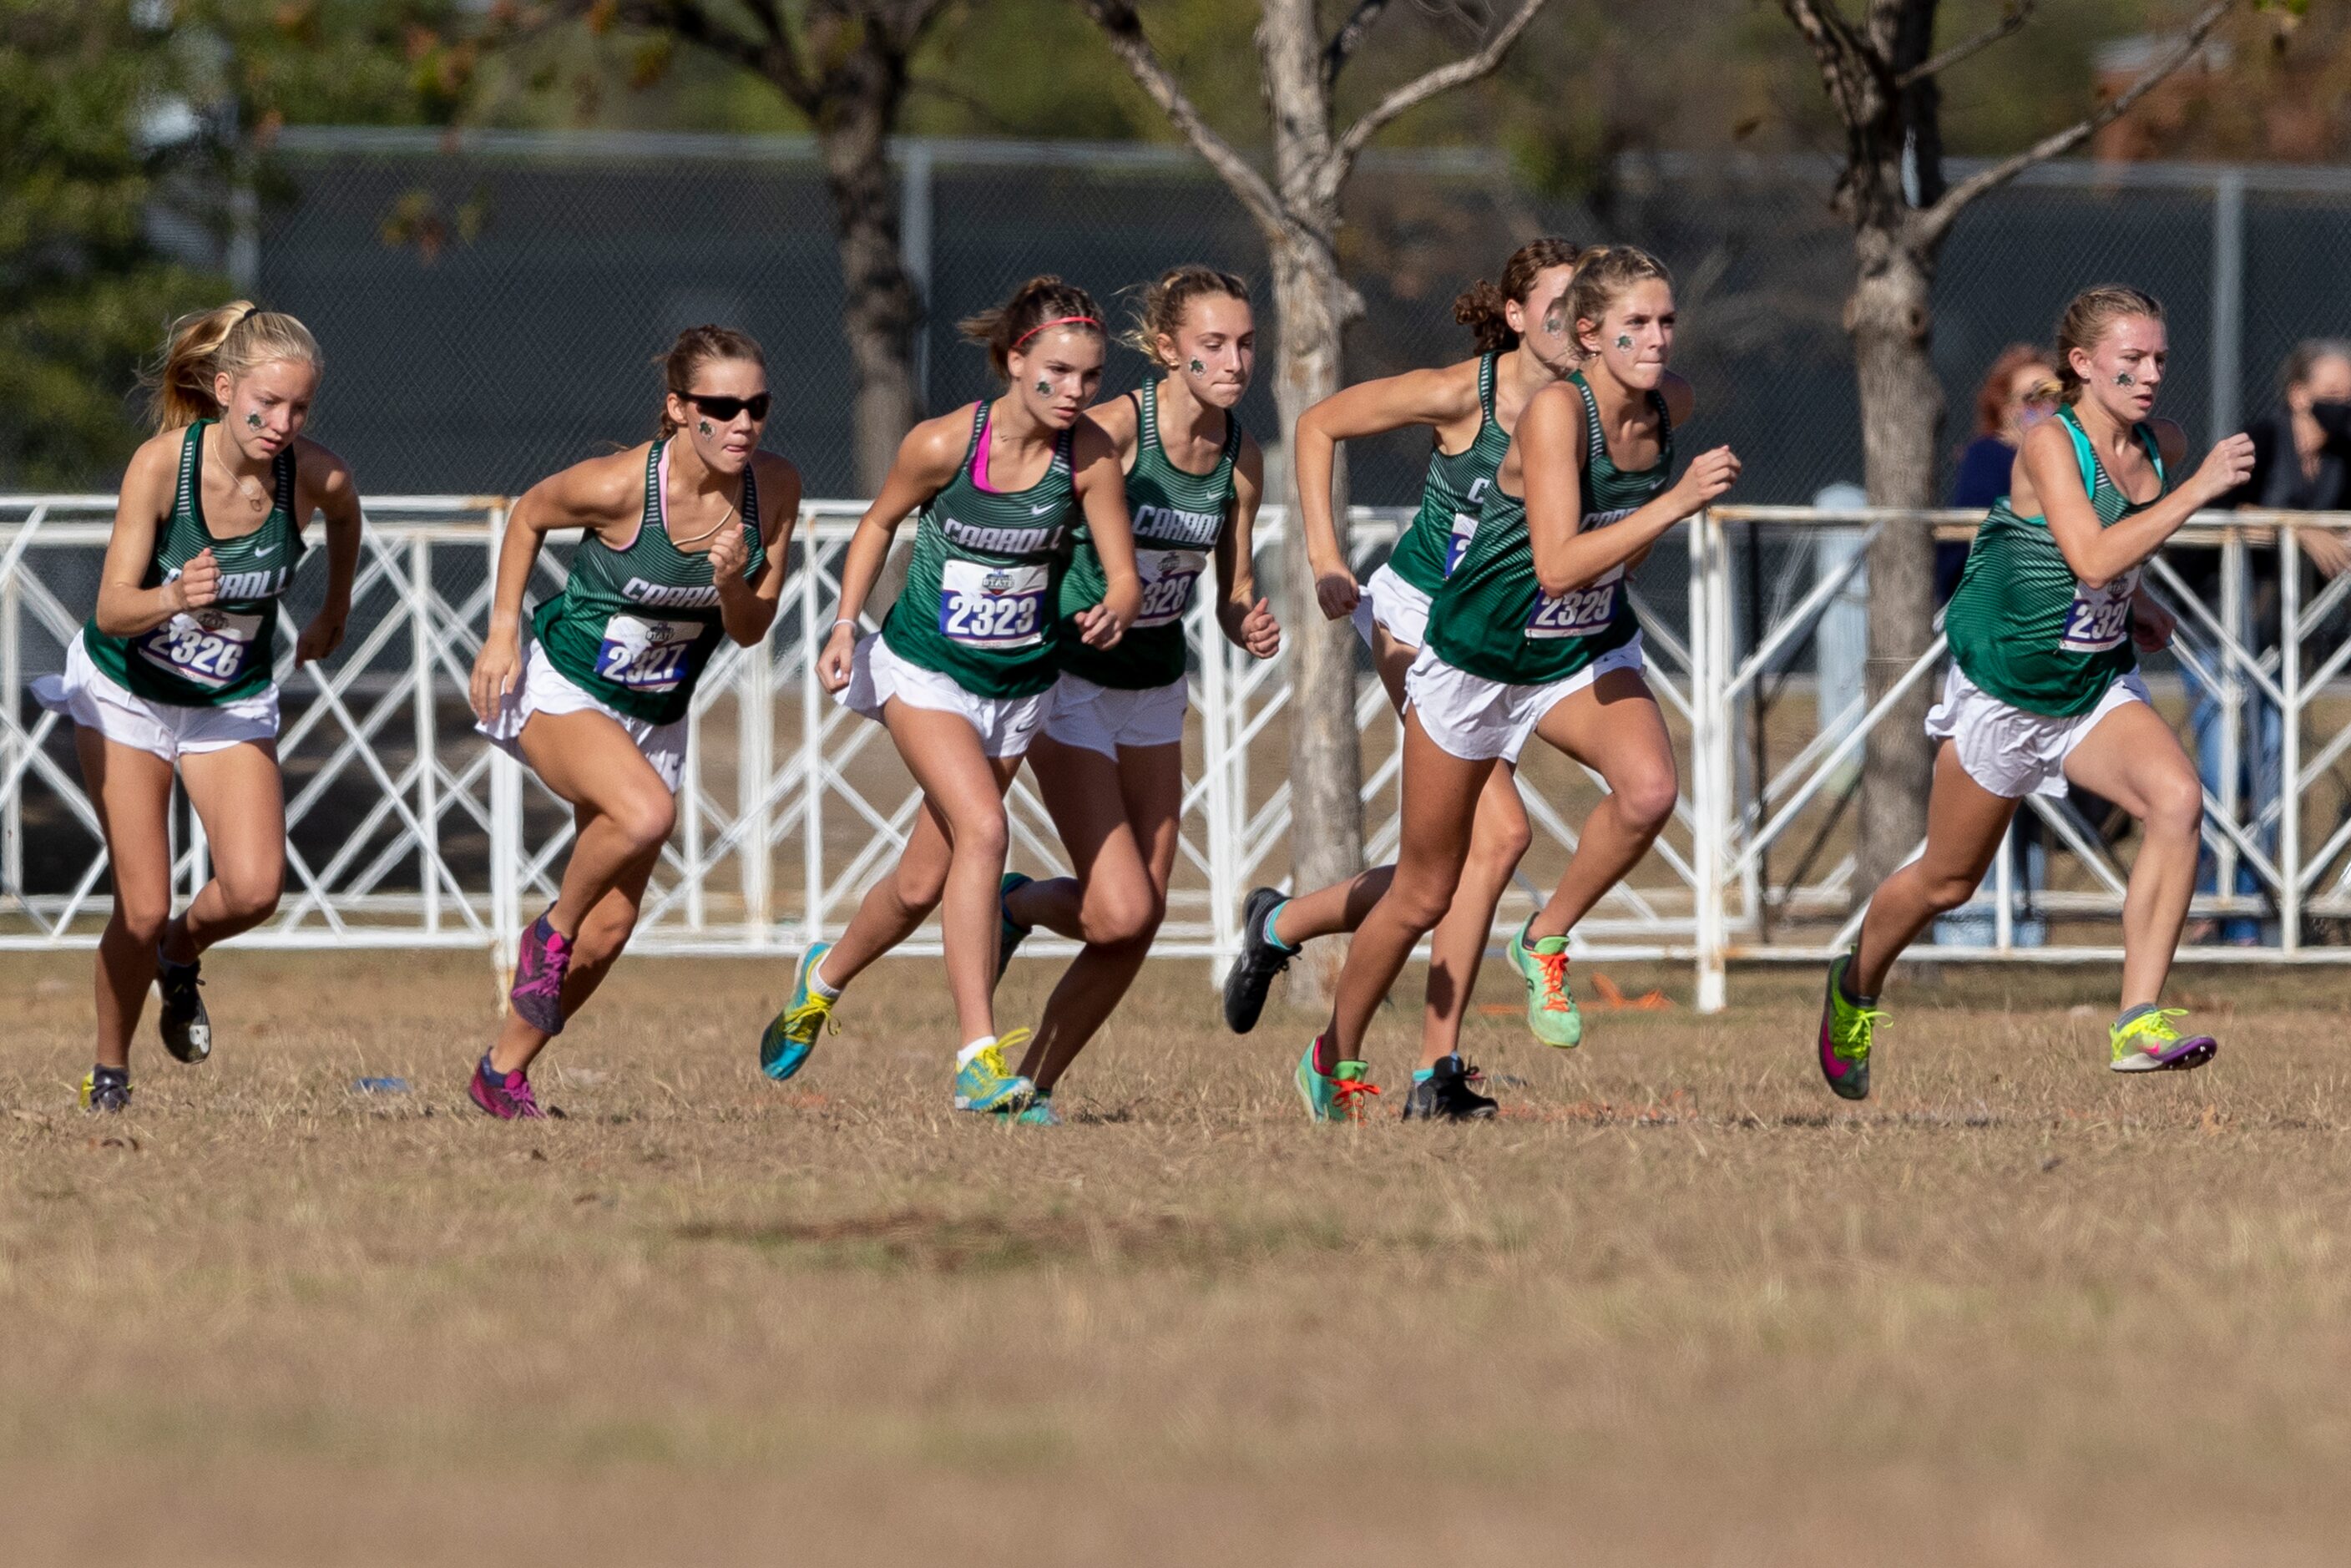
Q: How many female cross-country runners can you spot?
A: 7